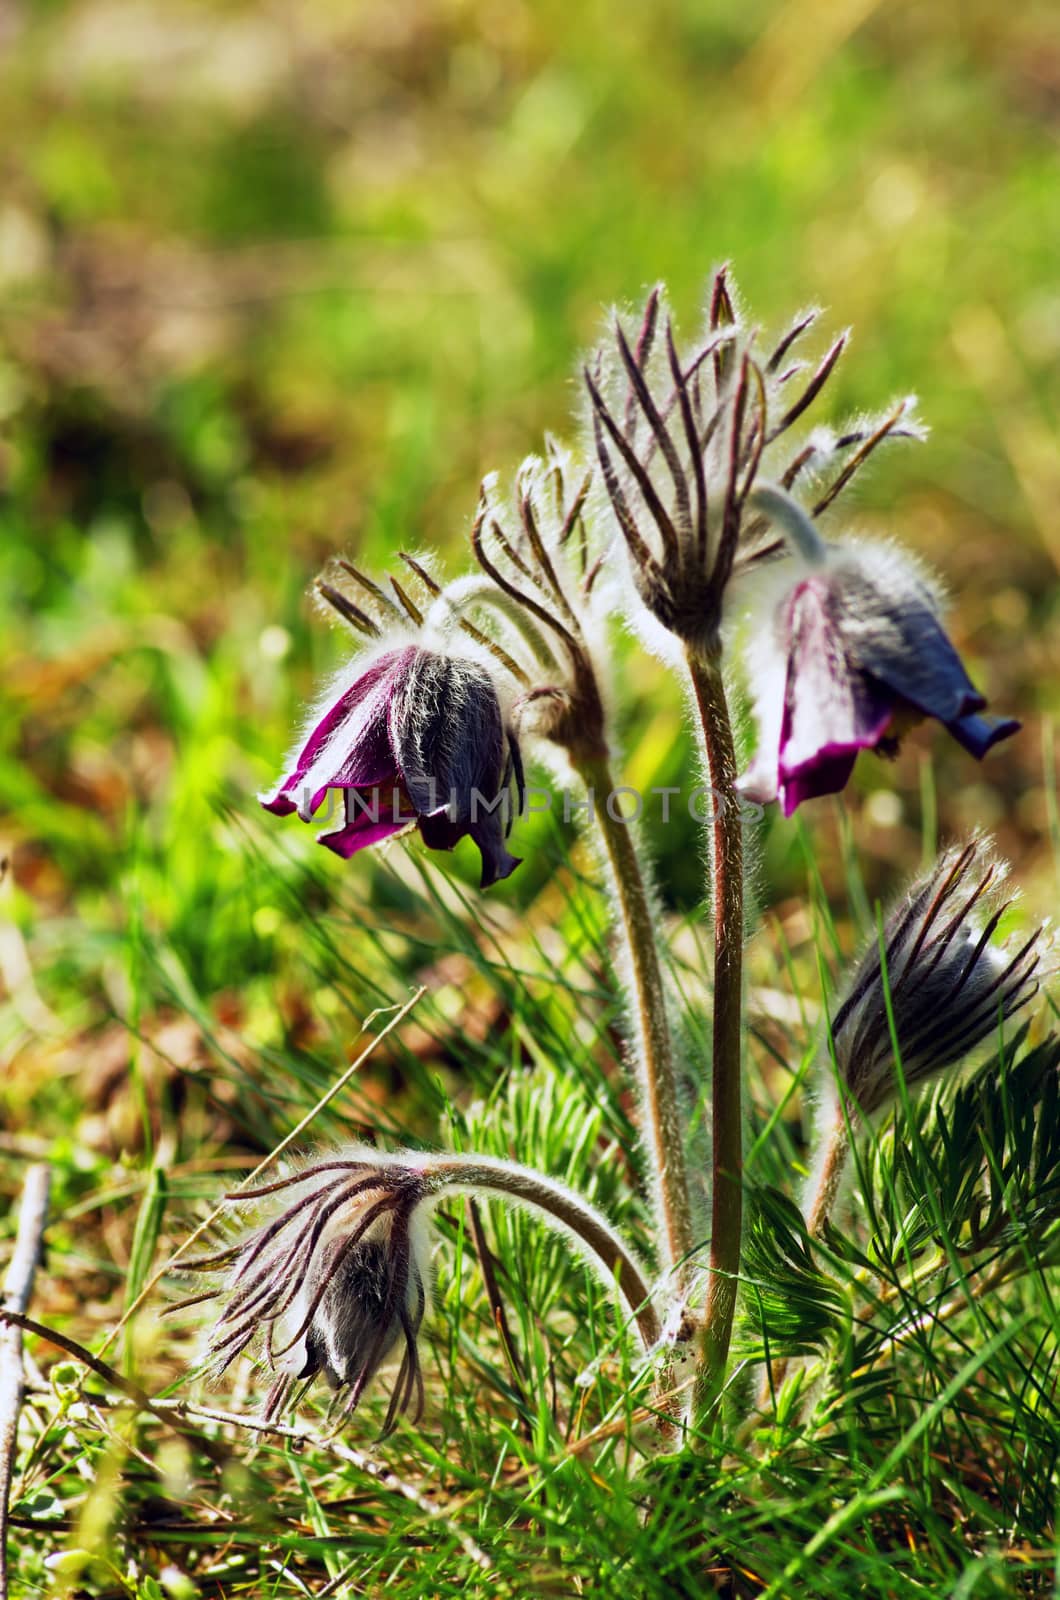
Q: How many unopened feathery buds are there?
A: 2